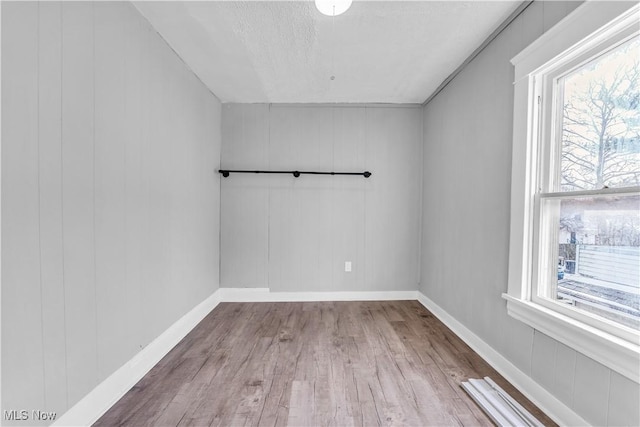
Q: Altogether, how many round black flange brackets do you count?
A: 3